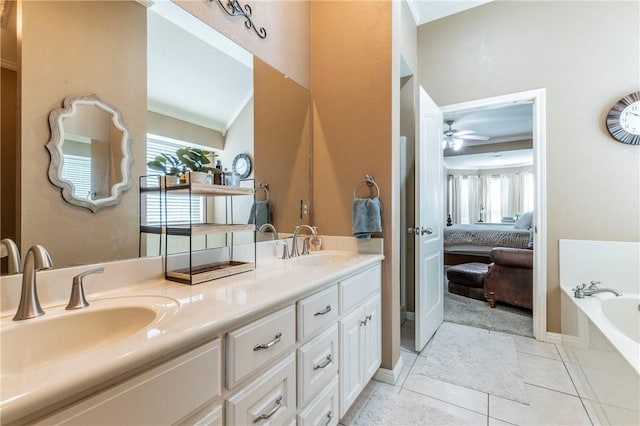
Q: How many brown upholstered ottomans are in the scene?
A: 1